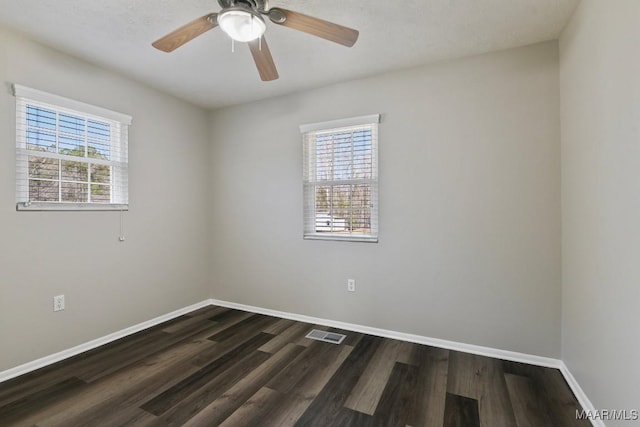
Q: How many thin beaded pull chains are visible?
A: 2